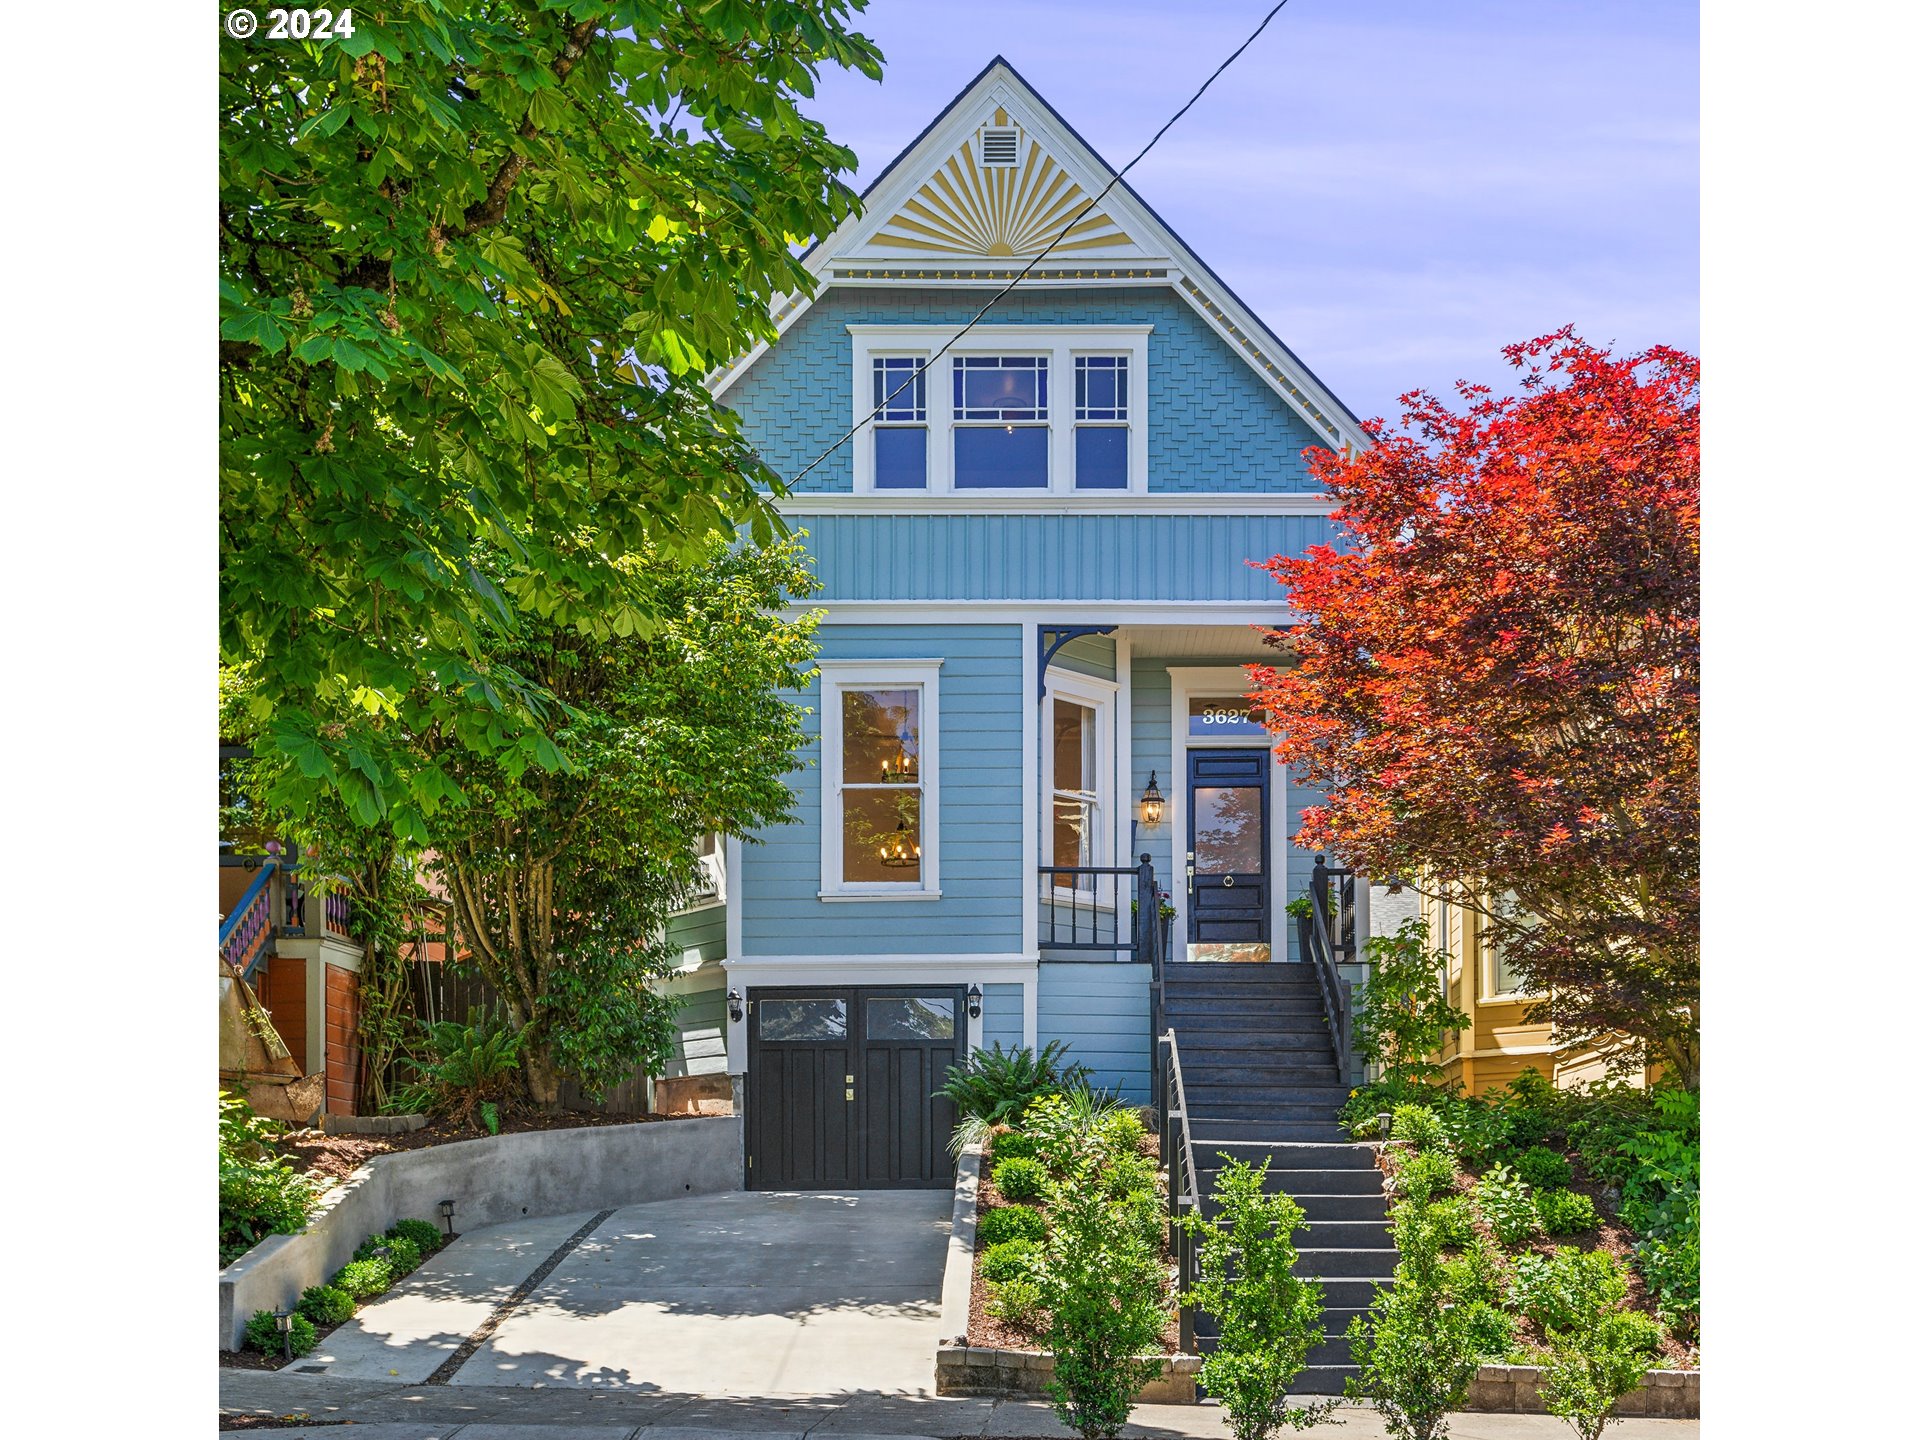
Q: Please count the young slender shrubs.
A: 4